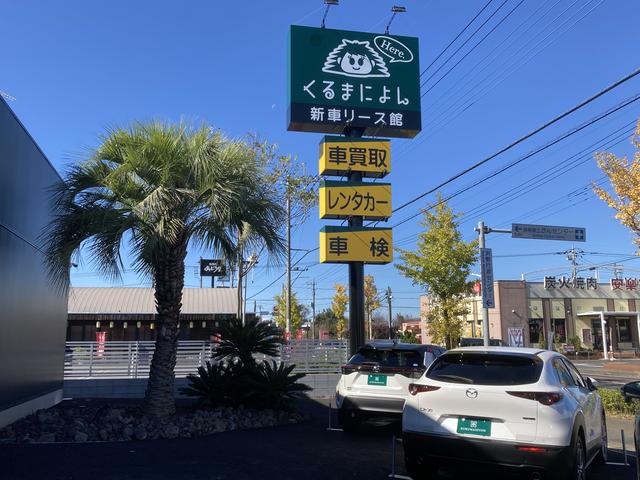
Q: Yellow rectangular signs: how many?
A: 3